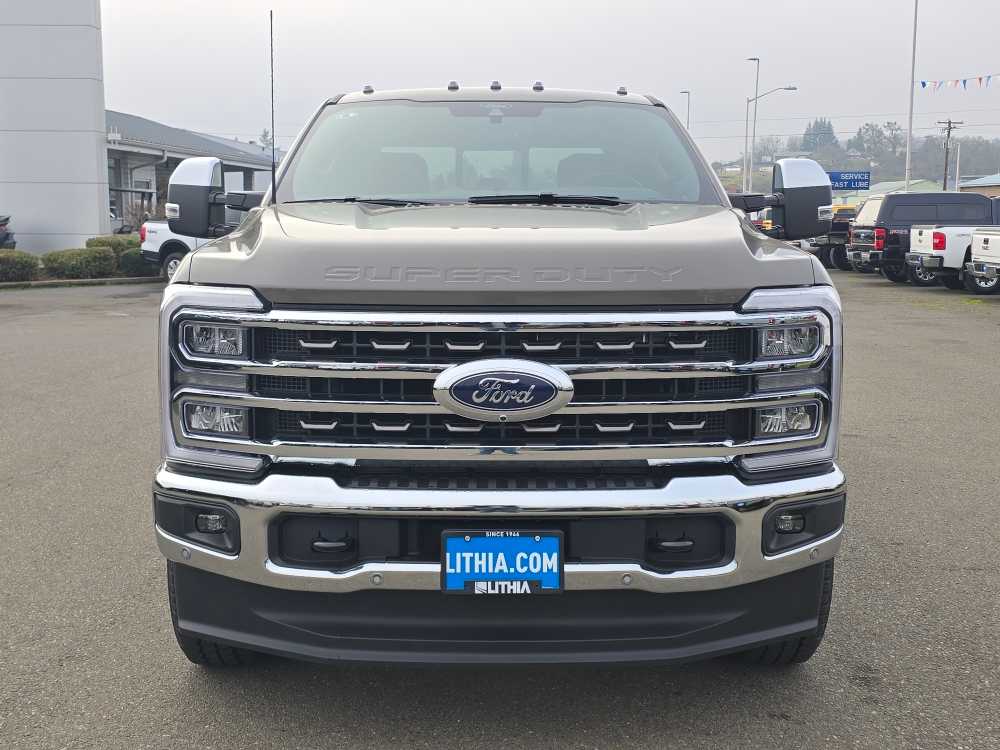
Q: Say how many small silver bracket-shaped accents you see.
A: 12